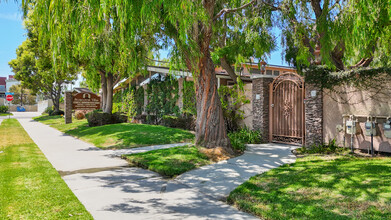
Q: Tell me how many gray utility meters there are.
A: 3